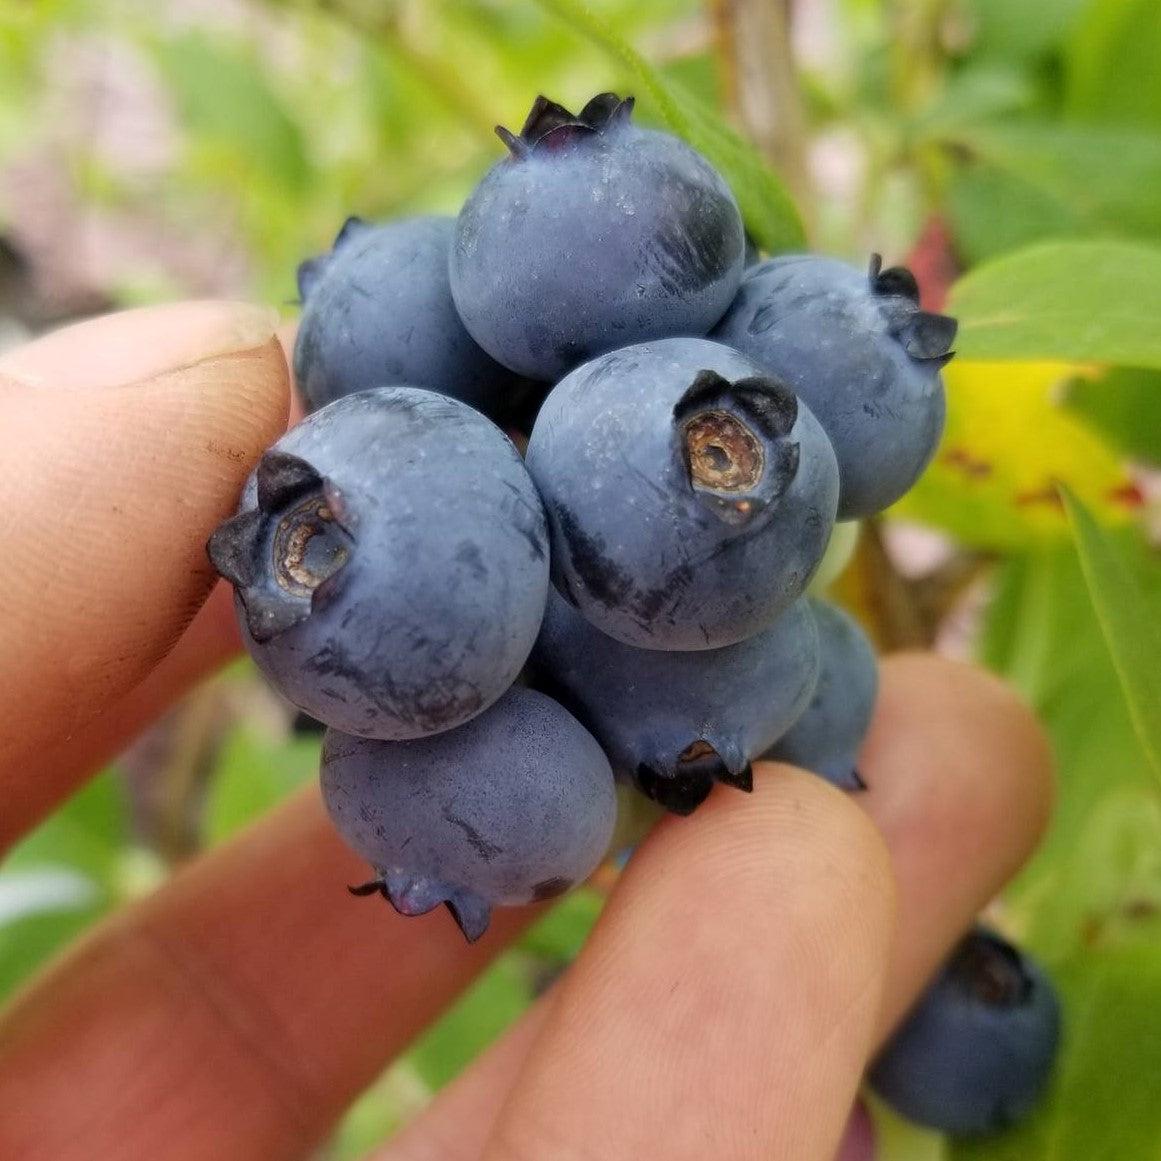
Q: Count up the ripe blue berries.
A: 9